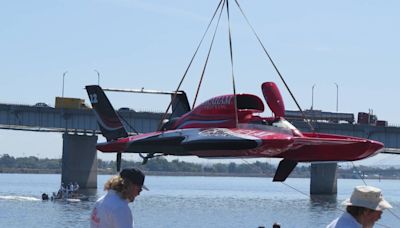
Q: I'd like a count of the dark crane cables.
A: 4